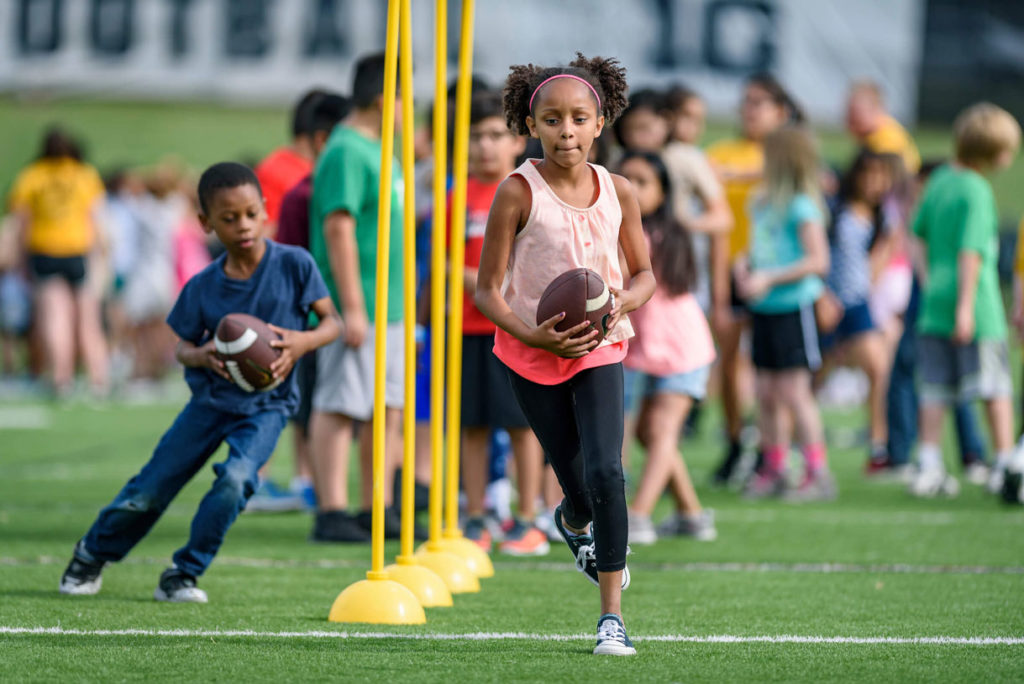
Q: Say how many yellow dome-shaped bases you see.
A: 4